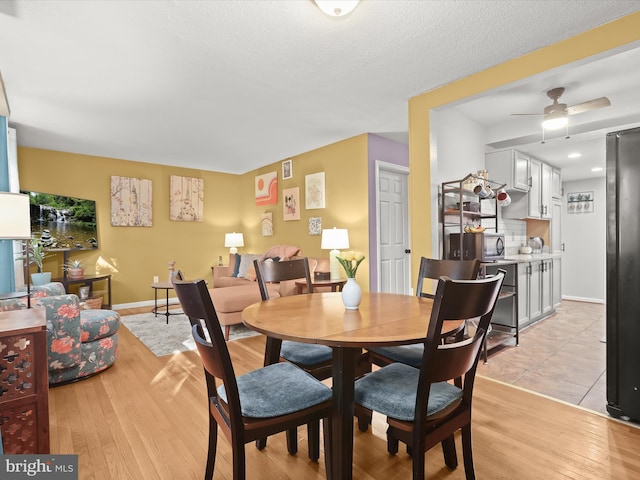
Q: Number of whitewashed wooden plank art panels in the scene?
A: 2